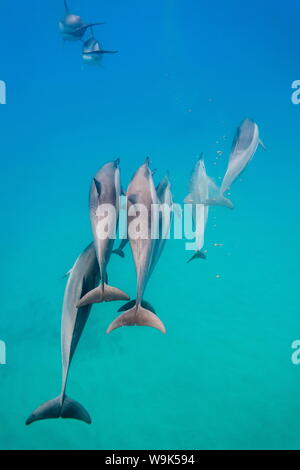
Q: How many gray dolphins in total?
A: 8